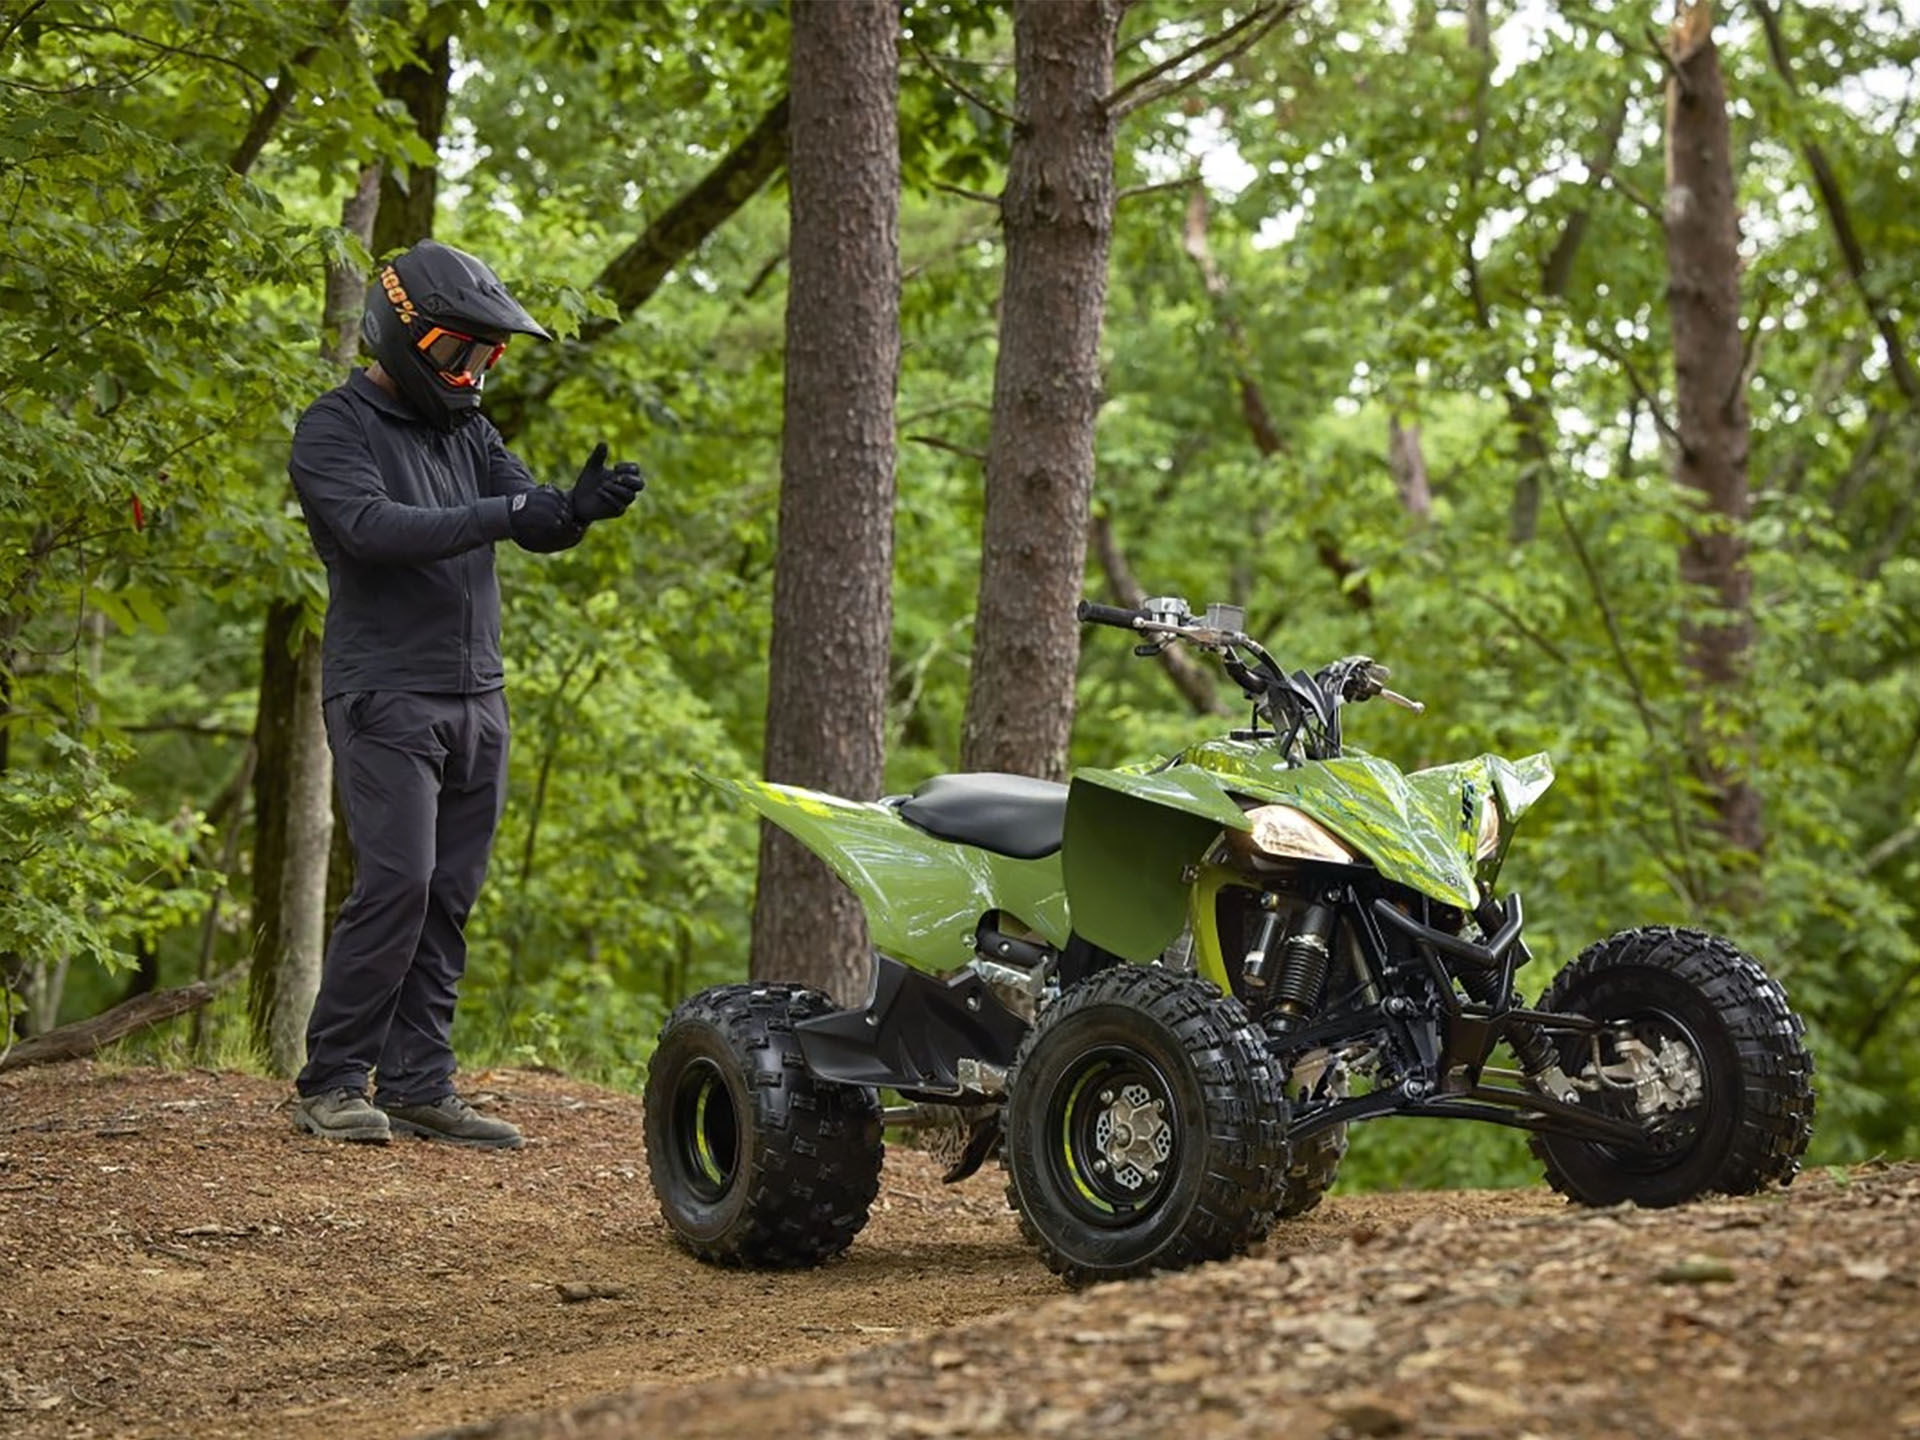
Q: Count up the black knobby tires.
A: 4